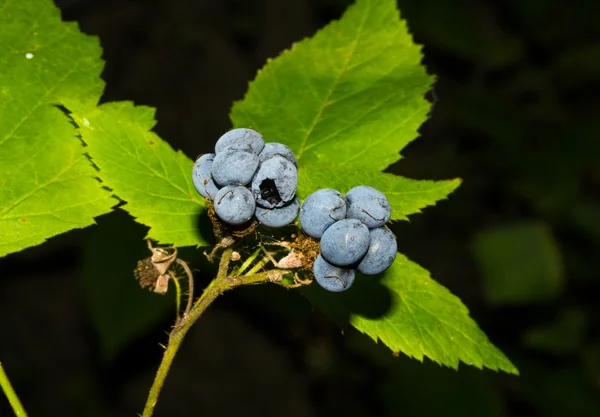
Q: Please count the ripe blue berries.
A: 12